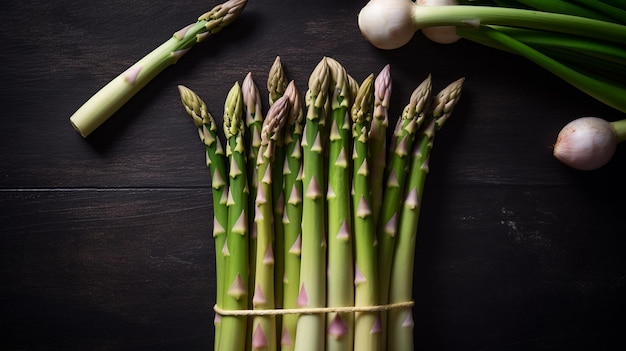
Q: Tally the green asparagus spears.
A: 14